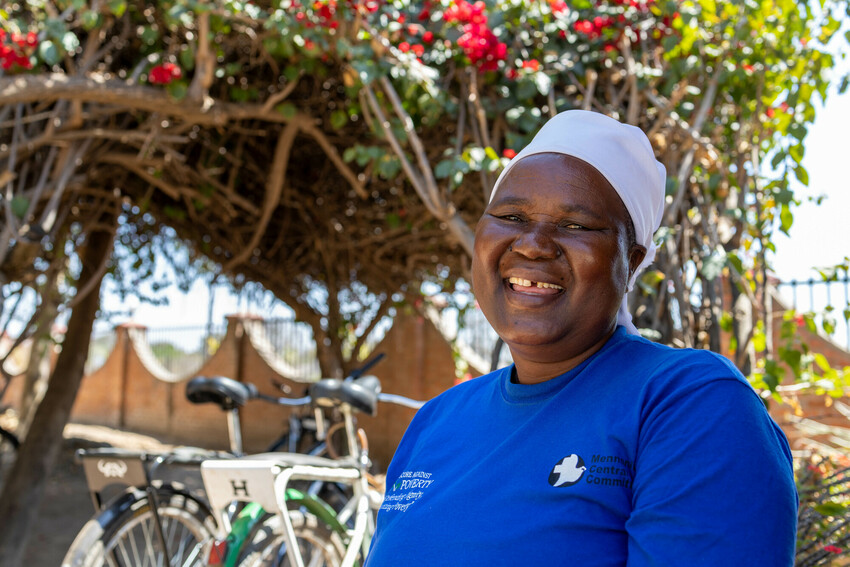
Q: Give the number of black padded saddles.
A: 2